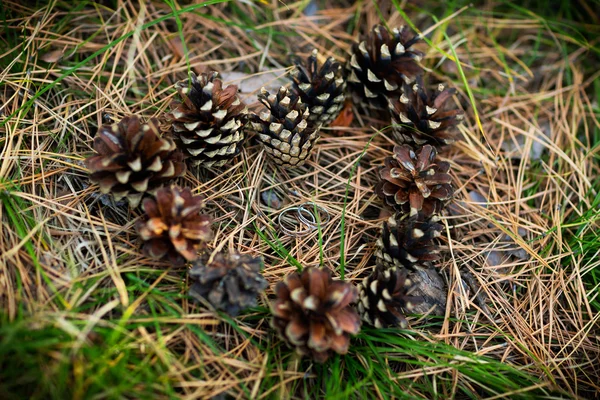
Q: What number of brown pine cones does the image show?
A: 12